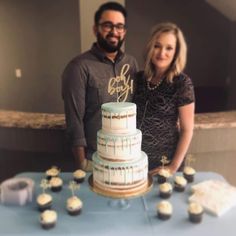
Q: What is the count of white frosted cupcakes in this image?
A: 12